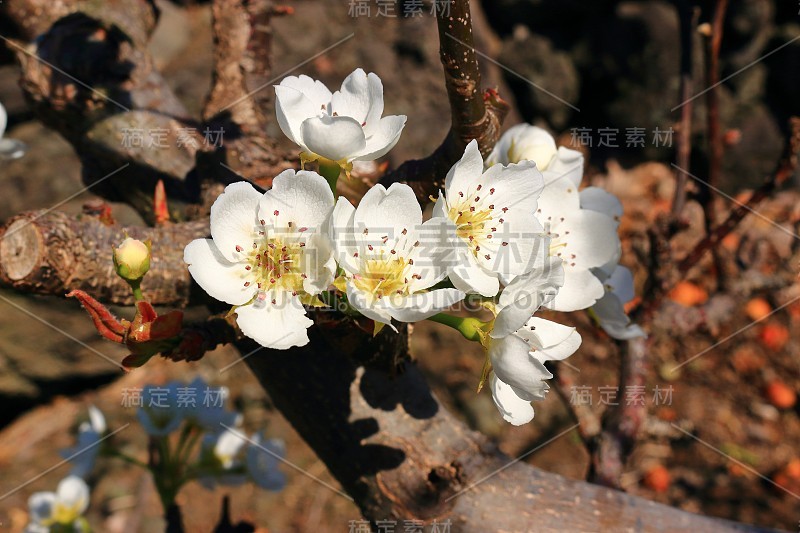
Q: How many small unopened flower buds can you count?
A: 1